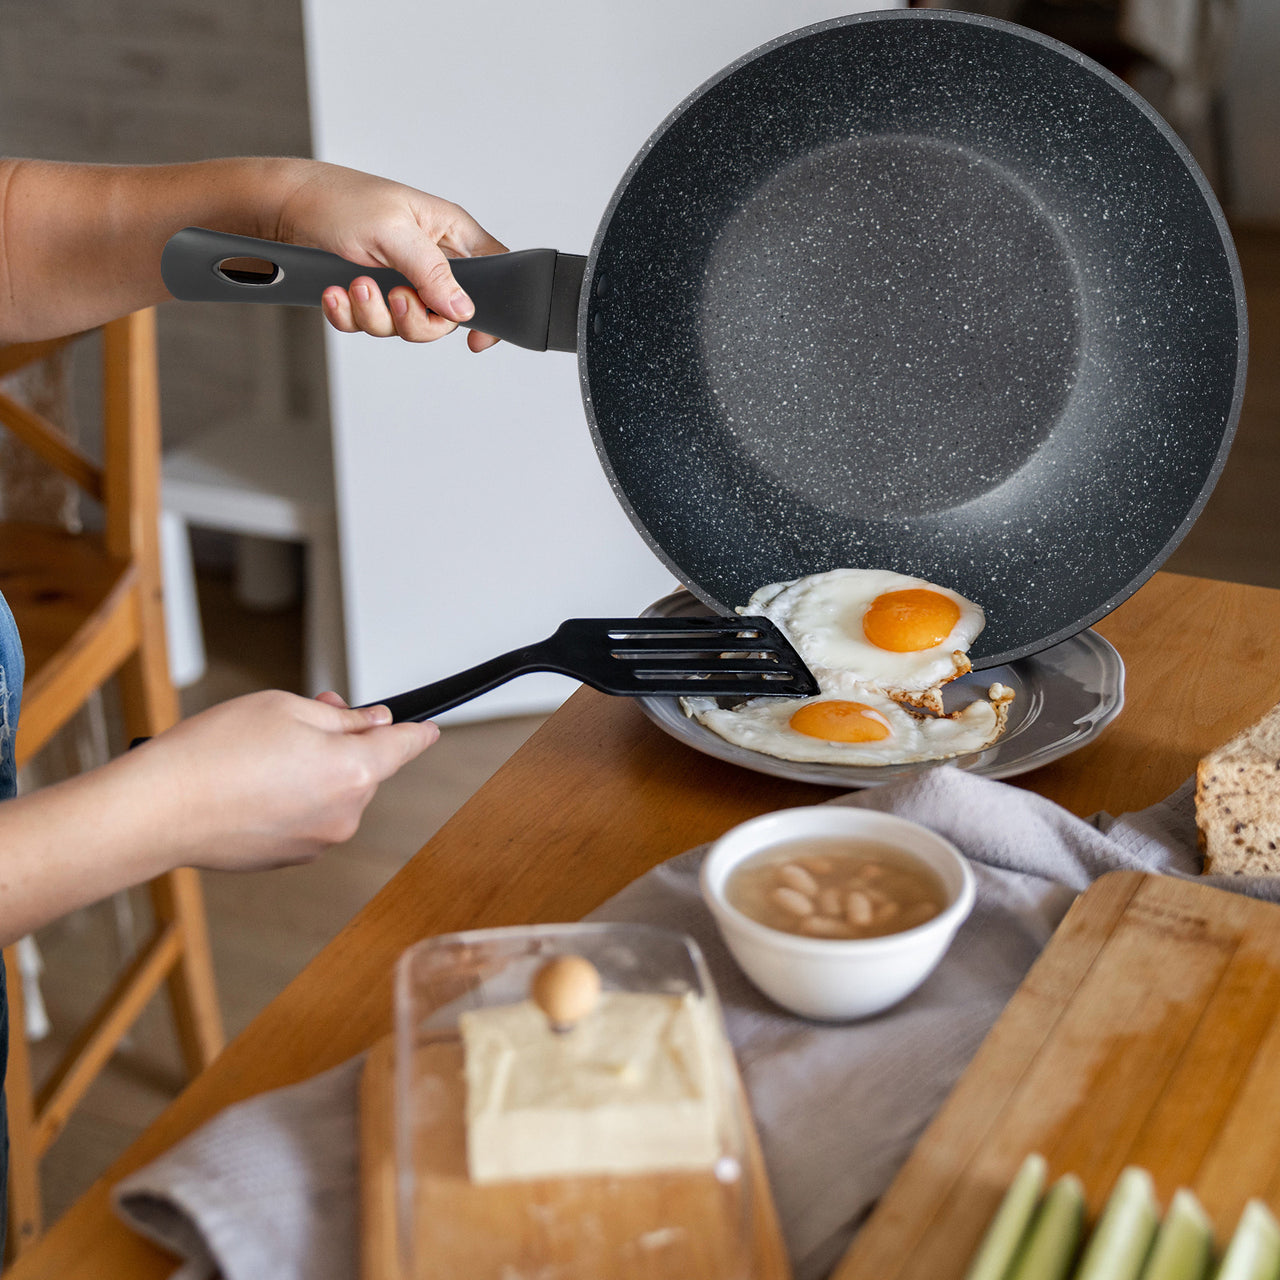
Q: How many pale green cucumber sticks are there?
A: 5